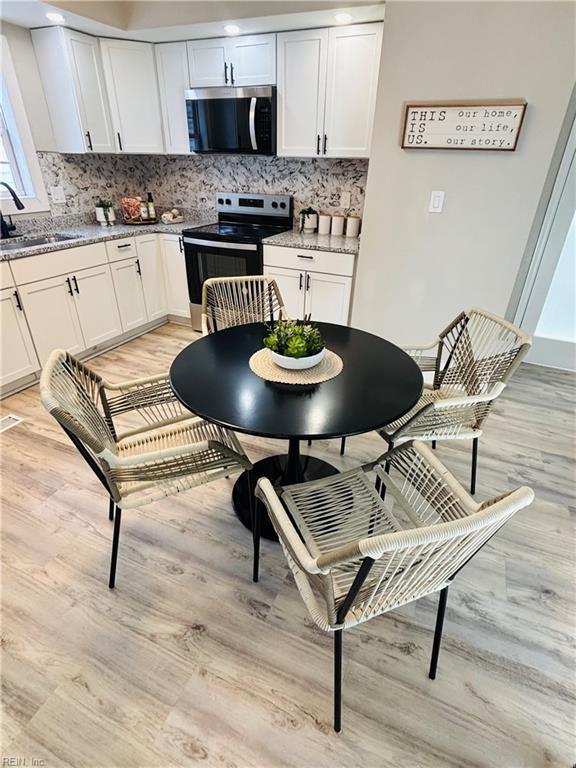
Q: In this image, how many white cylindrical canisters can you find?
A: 3